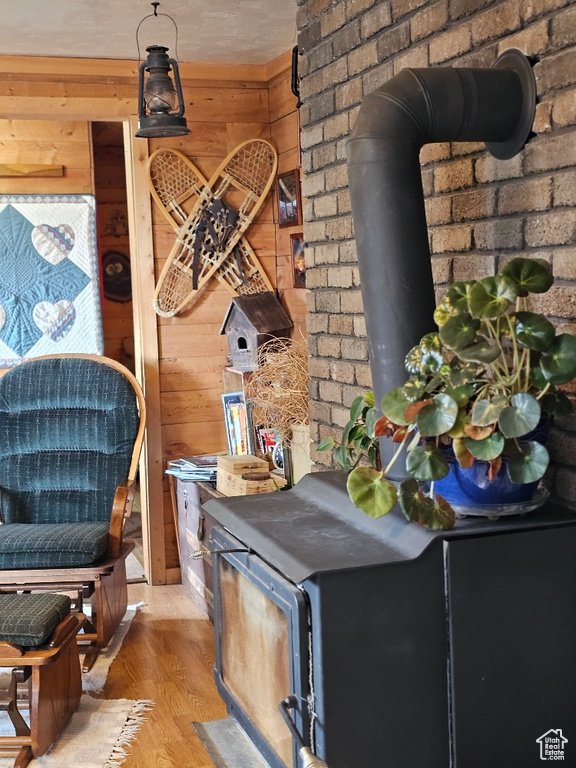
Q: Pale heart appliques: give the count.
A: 3